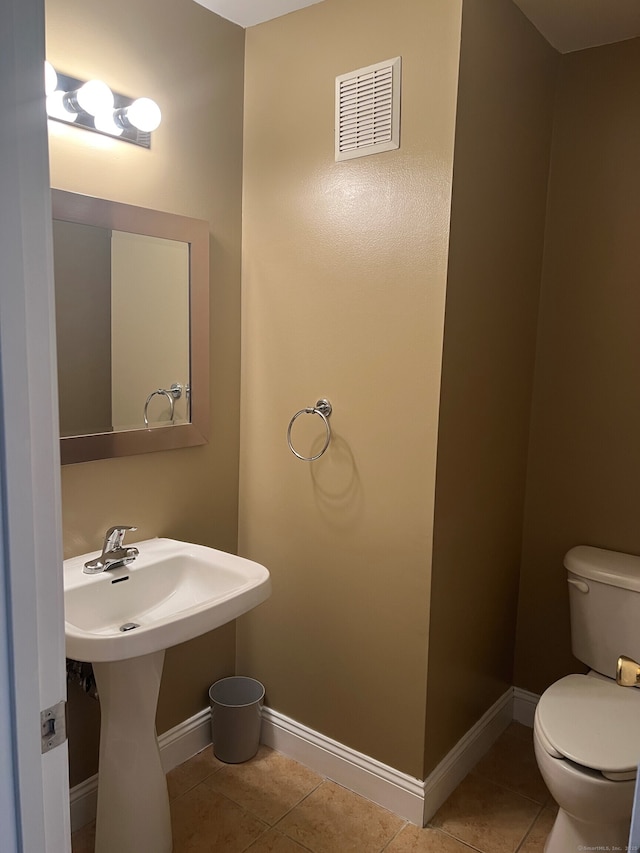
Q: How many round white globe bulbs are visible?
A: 3